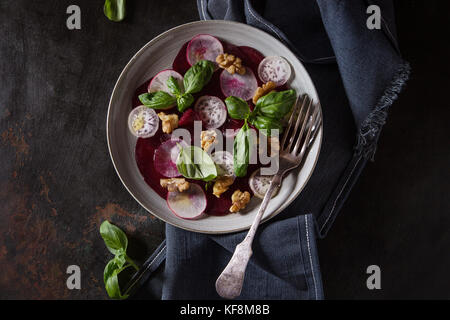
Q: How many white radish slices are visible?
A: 5